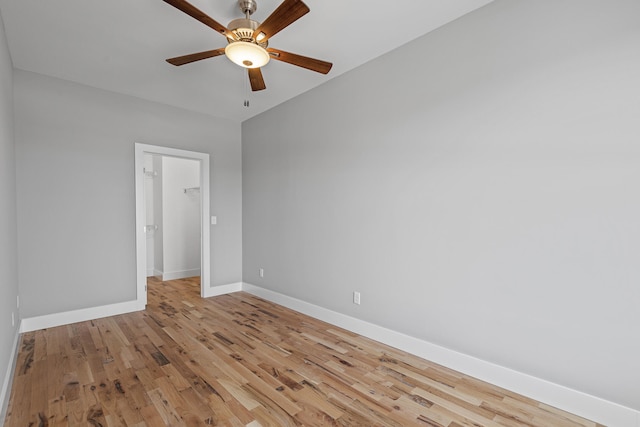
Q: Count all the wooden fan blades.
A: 5